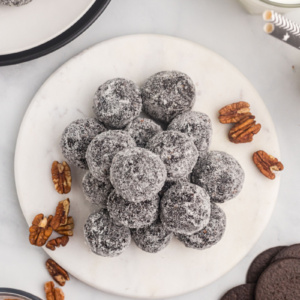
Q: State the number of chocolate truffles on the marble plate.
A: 15